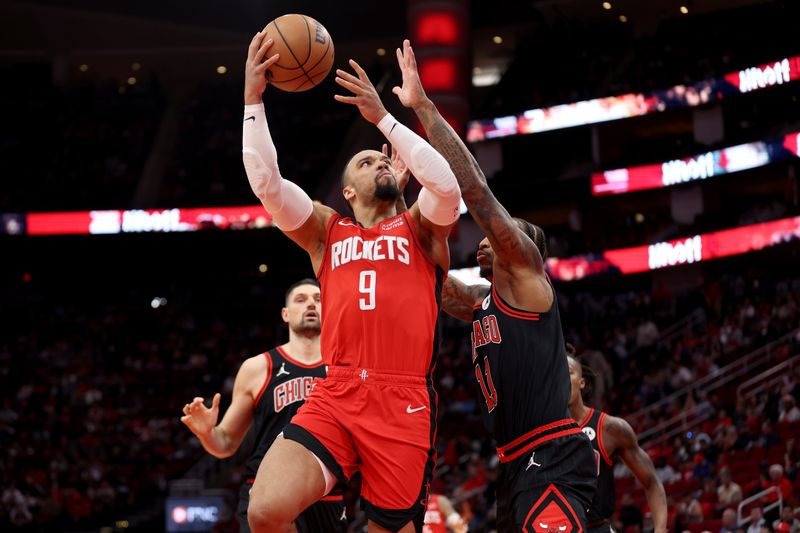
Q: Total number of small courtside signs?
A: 1